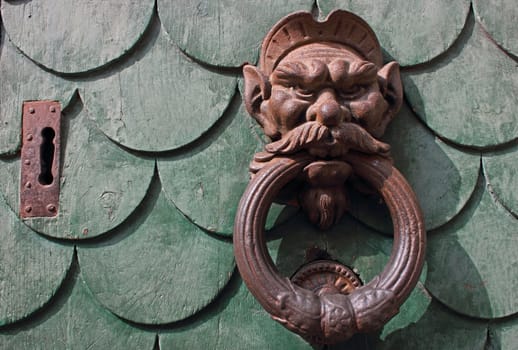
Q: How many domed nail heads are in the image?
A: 7